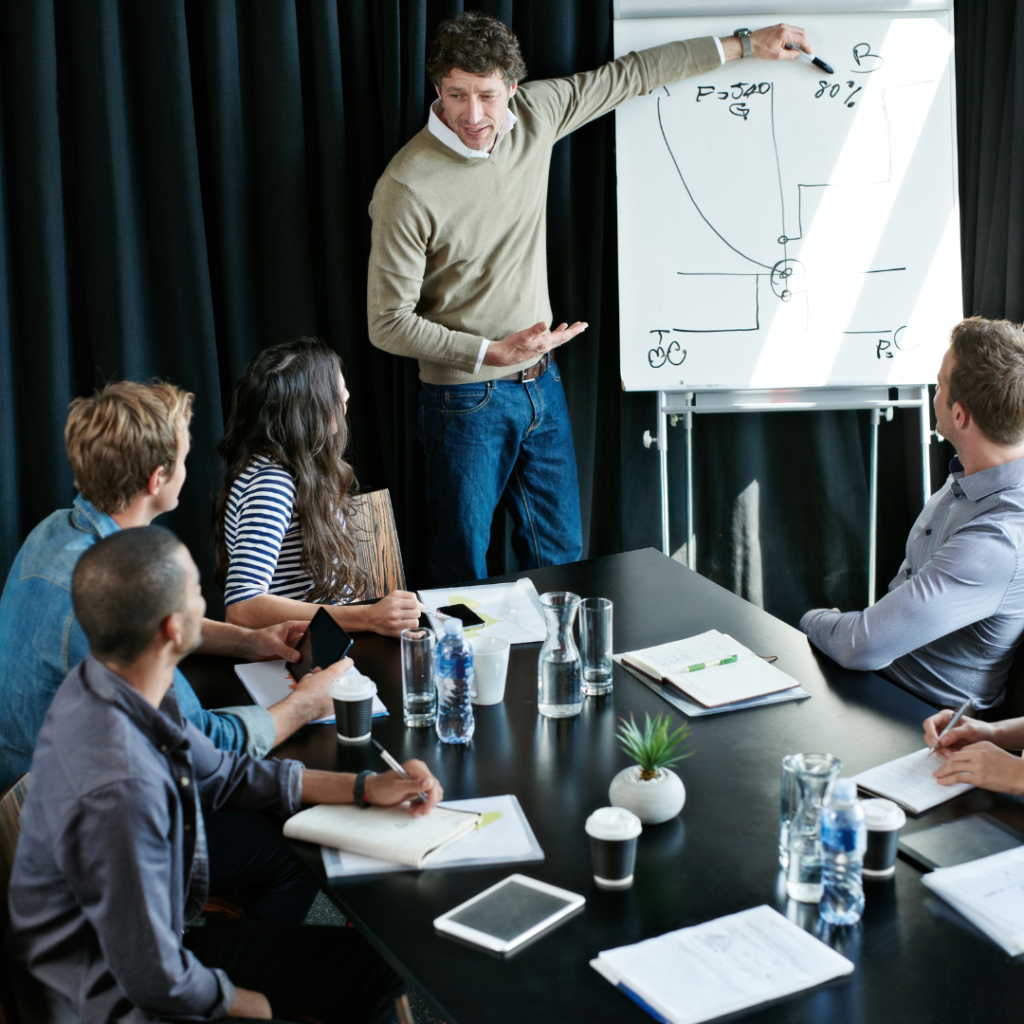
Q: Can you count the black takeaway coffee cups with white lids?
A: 3